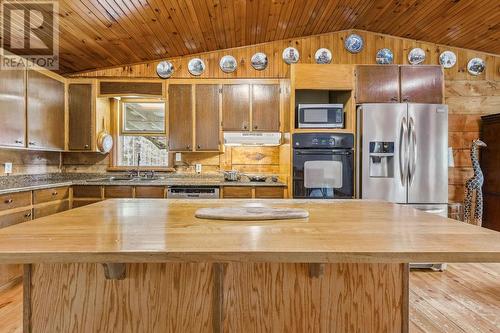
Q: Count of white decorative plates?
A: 11